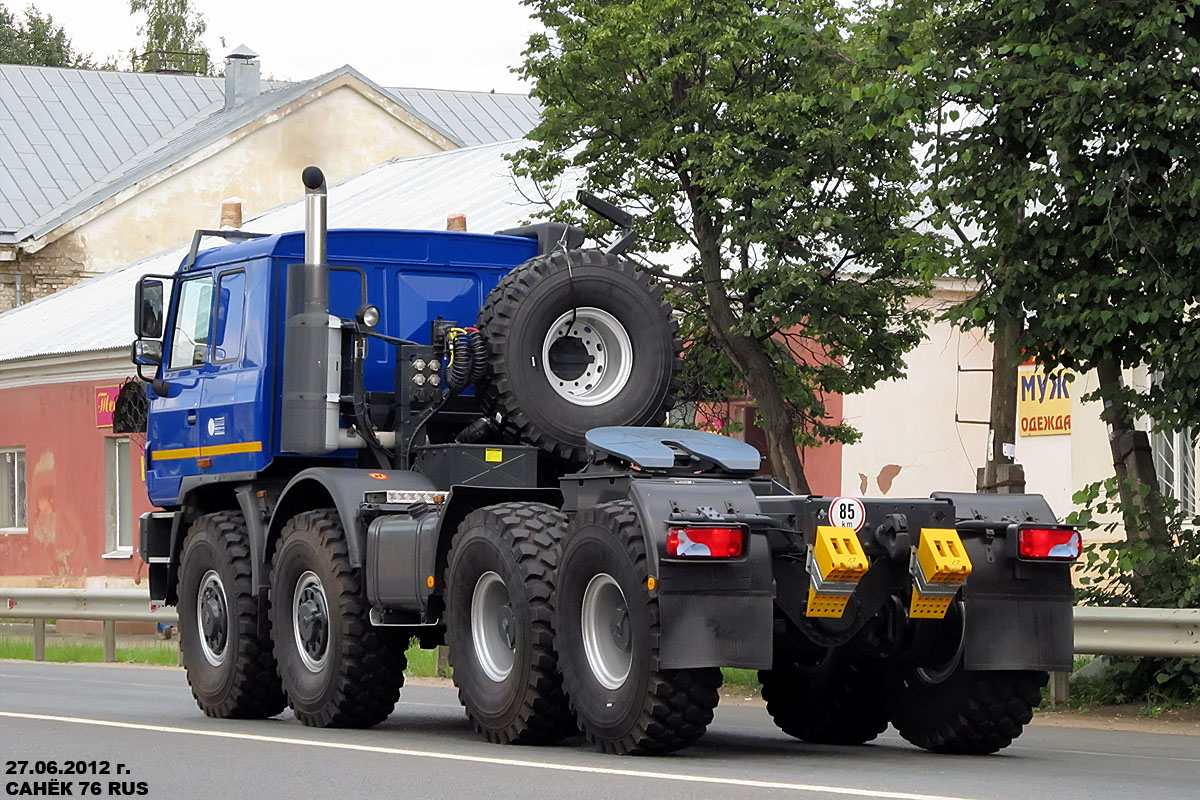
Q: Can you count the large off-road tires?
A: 7